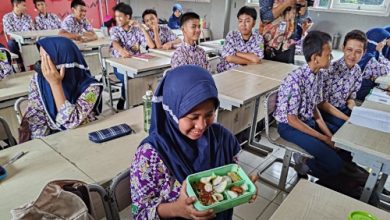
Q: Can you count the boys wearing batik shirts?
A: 9